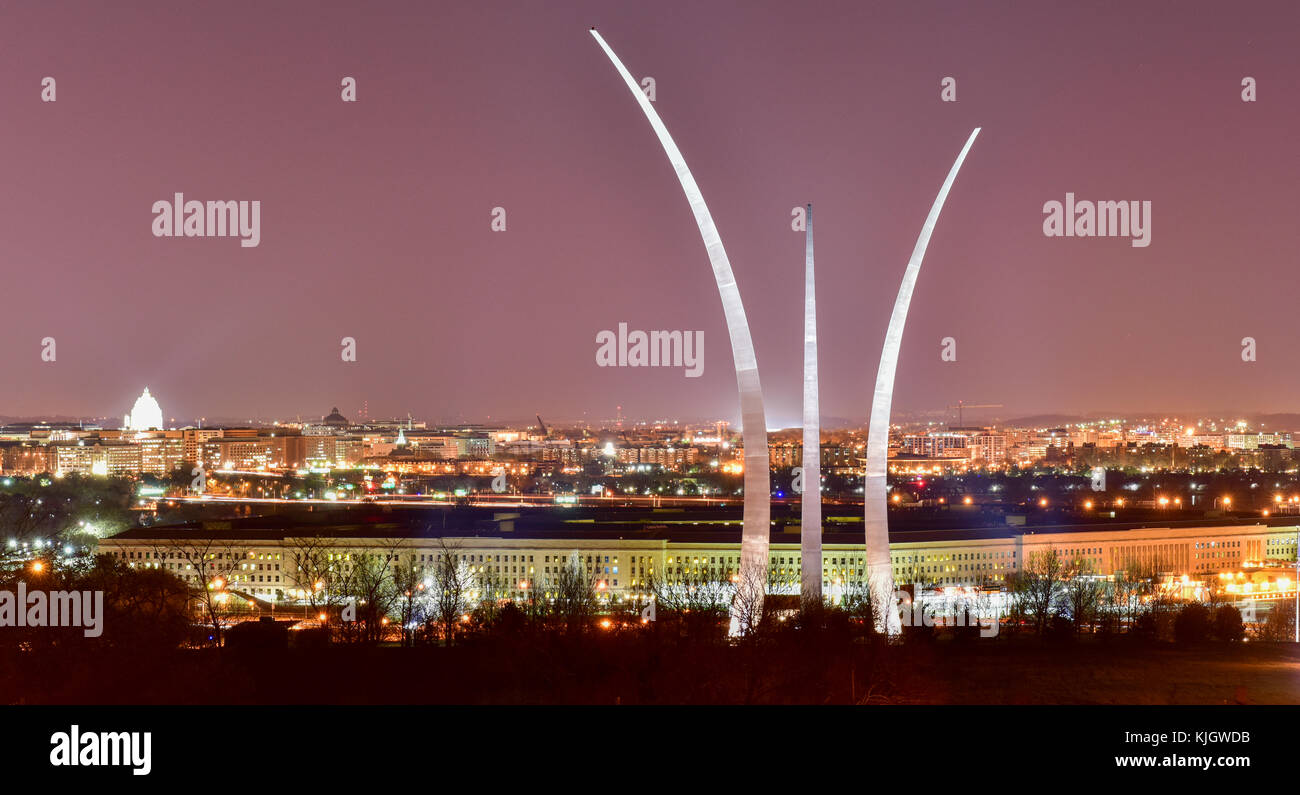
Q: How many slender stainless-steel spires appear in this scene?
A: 3